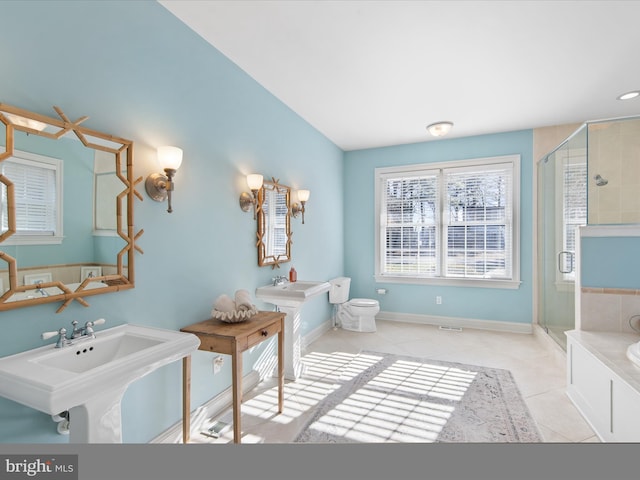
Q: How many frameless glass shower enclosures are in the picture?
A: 1